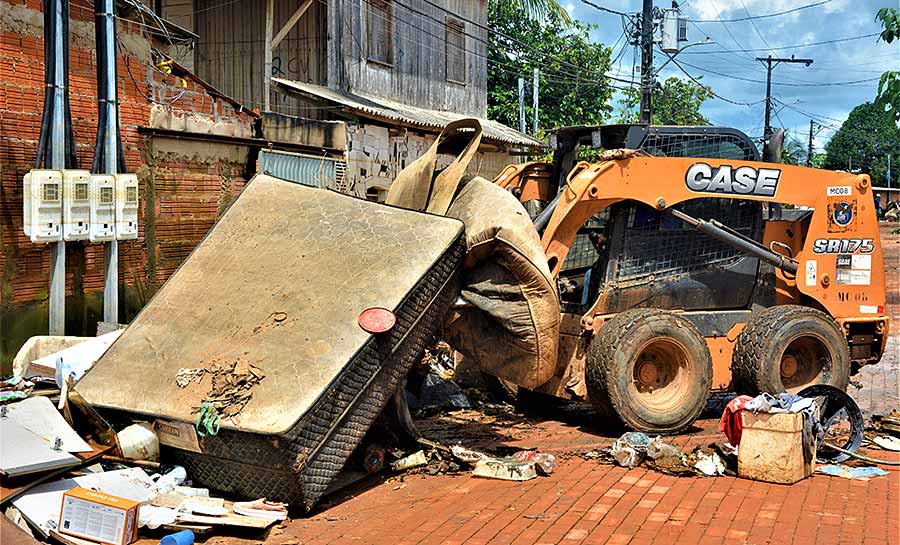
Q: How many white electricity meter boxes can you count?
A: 4